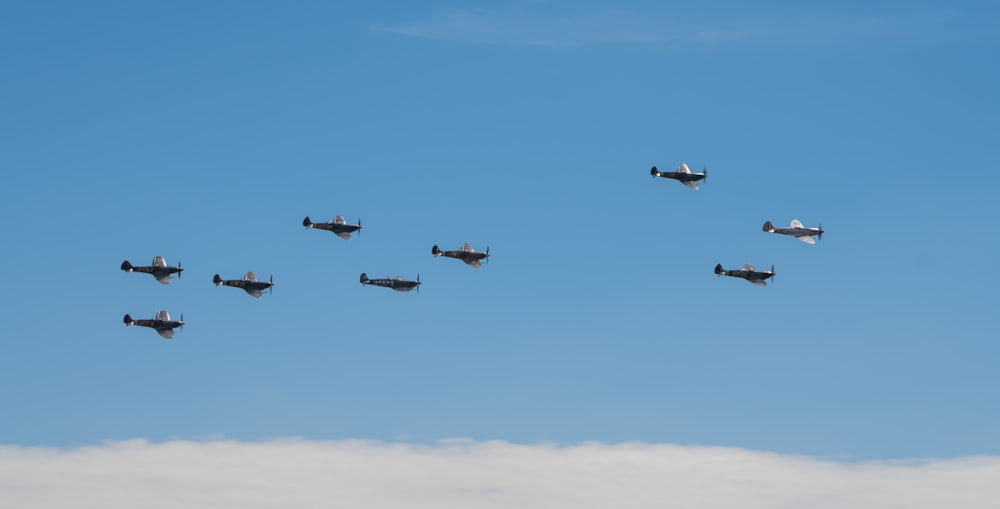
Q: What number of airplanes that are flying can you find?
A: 9